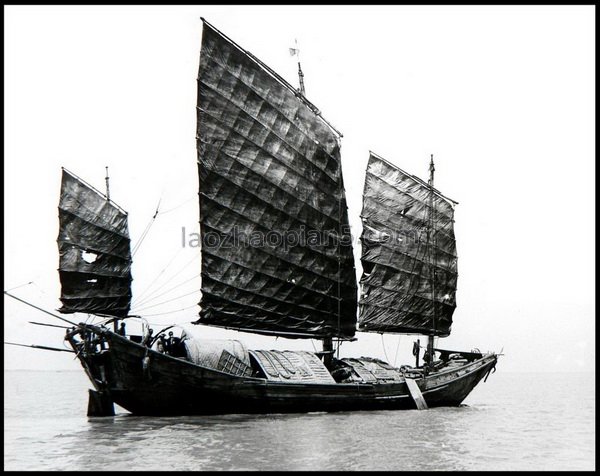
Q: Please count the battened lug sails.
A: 3